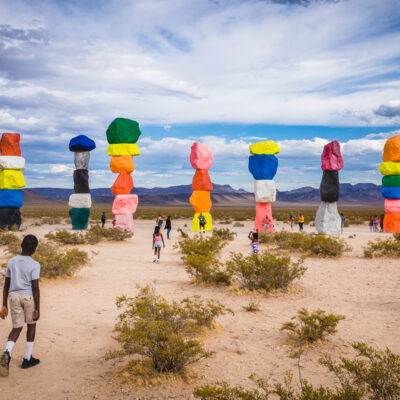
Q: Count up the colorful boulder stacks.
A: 7